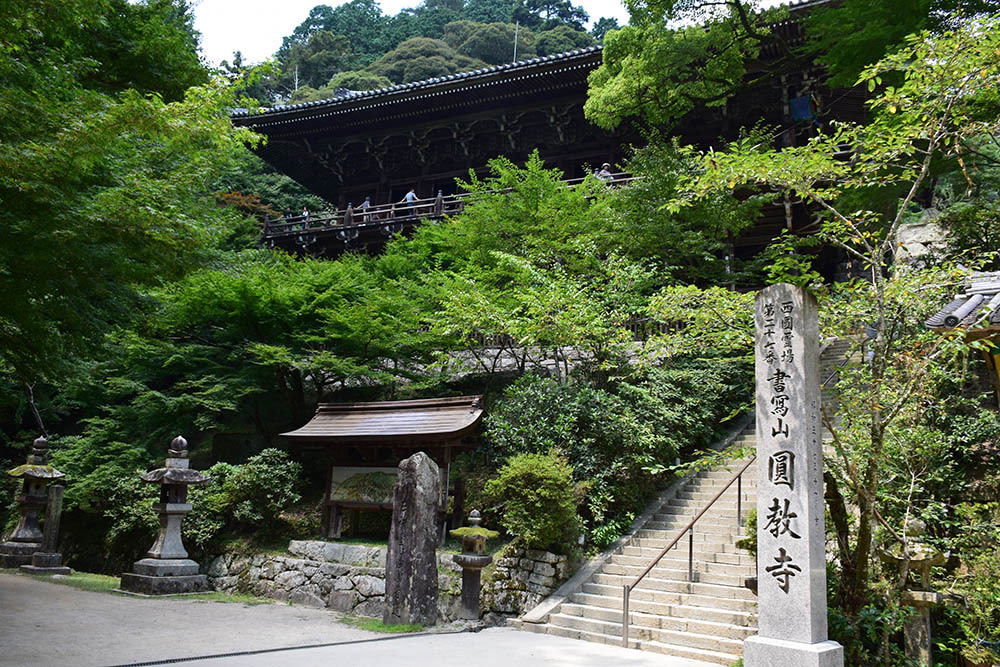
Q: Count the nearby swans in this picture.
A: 0